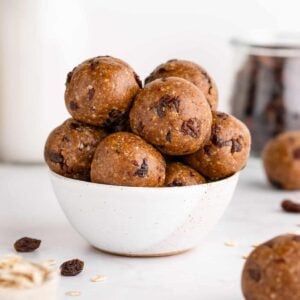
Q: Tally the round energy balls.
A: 9